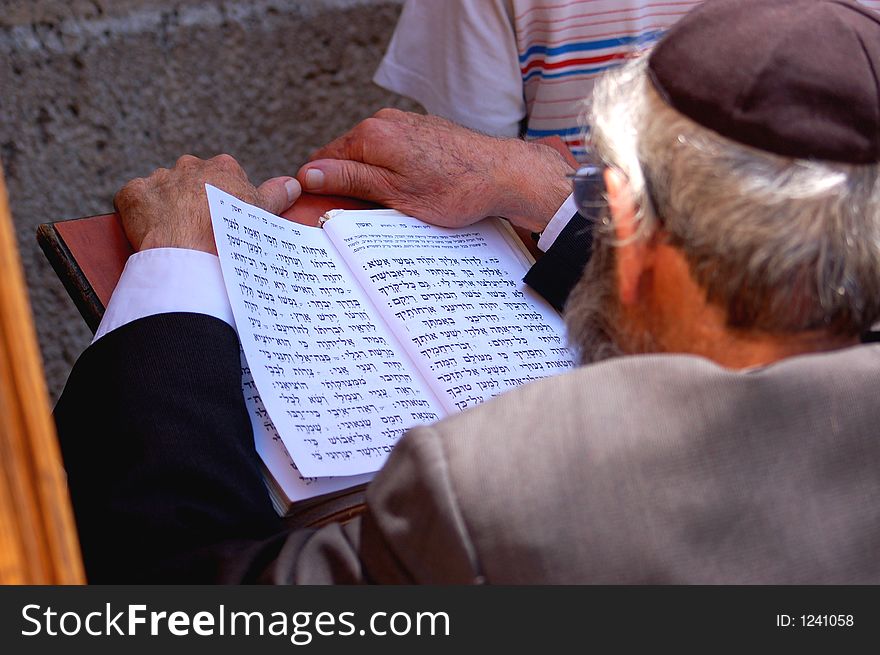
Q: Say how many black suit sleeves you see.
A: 2